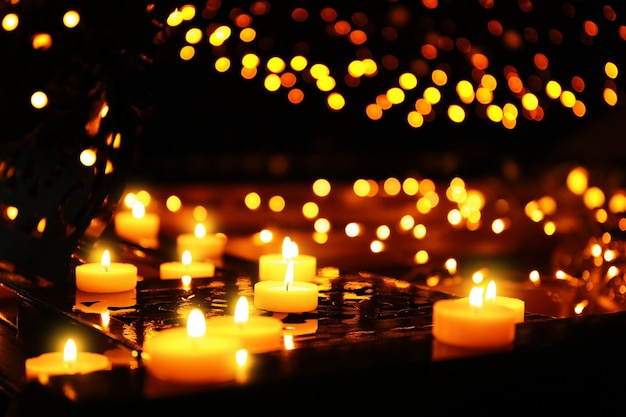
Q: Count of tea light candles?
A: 11